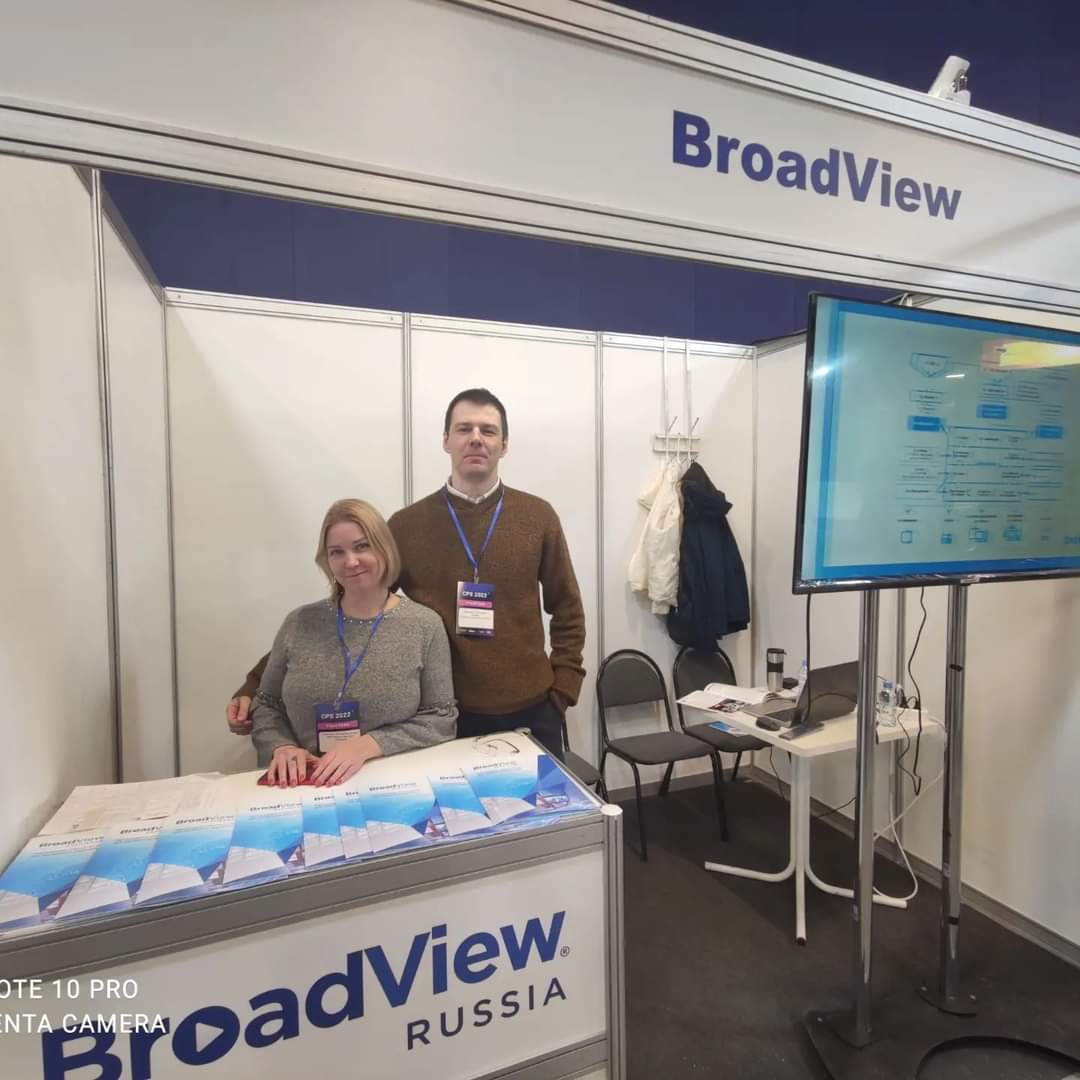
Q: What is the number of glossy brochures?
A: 9